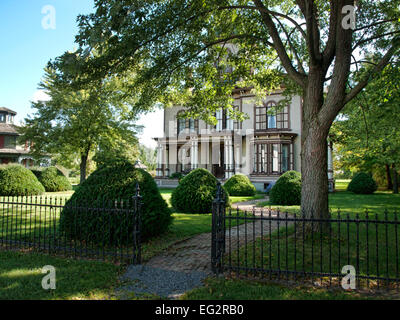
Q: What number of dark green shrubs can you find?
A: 7